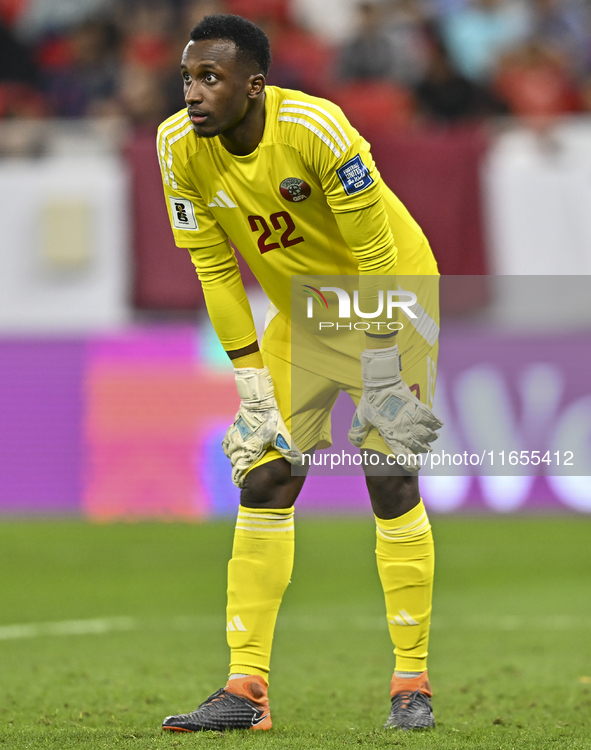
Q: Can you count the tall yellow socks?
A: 2